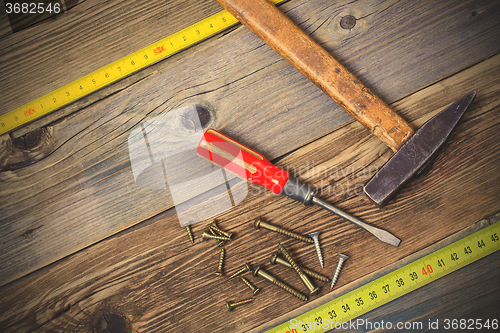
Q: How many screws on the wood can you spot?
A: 15